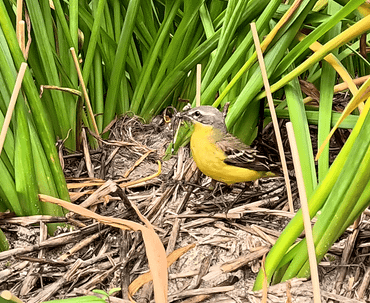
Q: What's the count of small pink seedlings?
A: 0